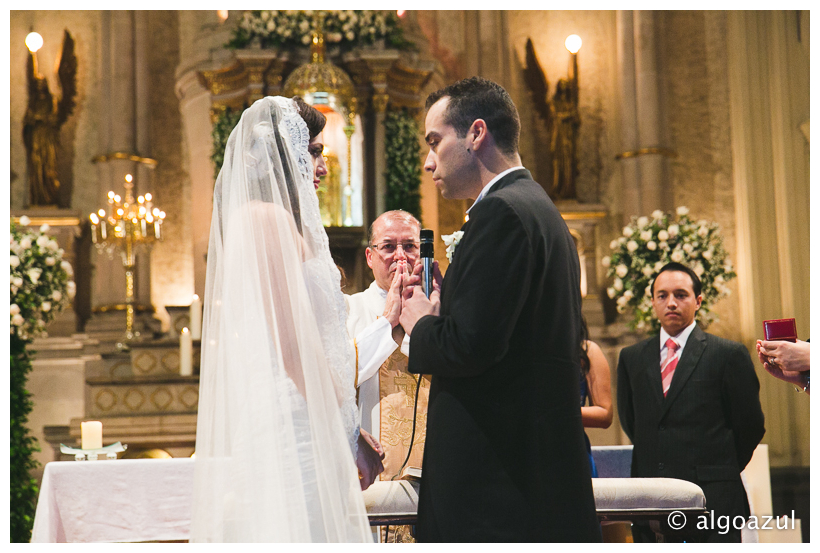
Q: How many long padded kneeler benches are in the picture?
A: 1